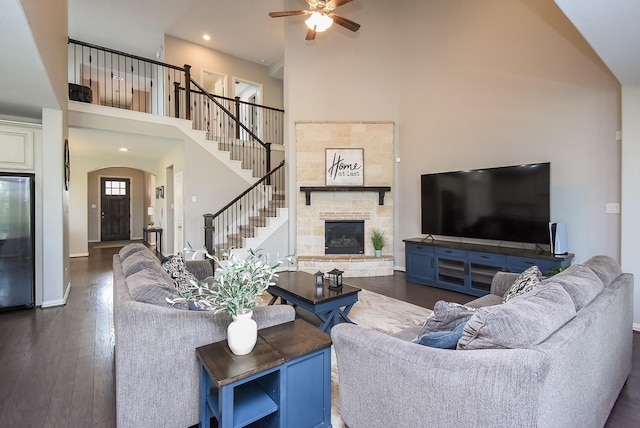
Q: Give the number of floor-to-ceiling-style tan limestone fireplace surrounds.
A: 1